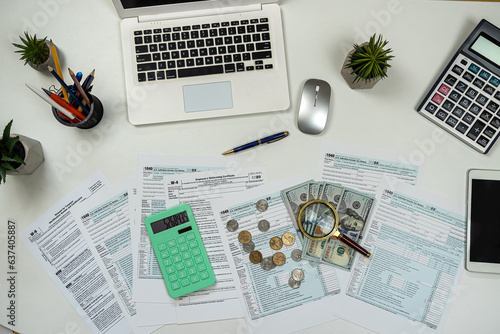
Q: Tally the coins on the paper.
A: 14